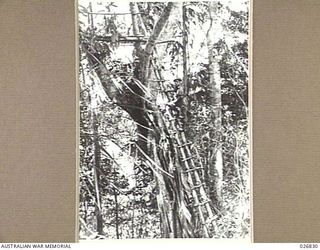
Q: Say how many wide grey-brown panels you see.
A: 2